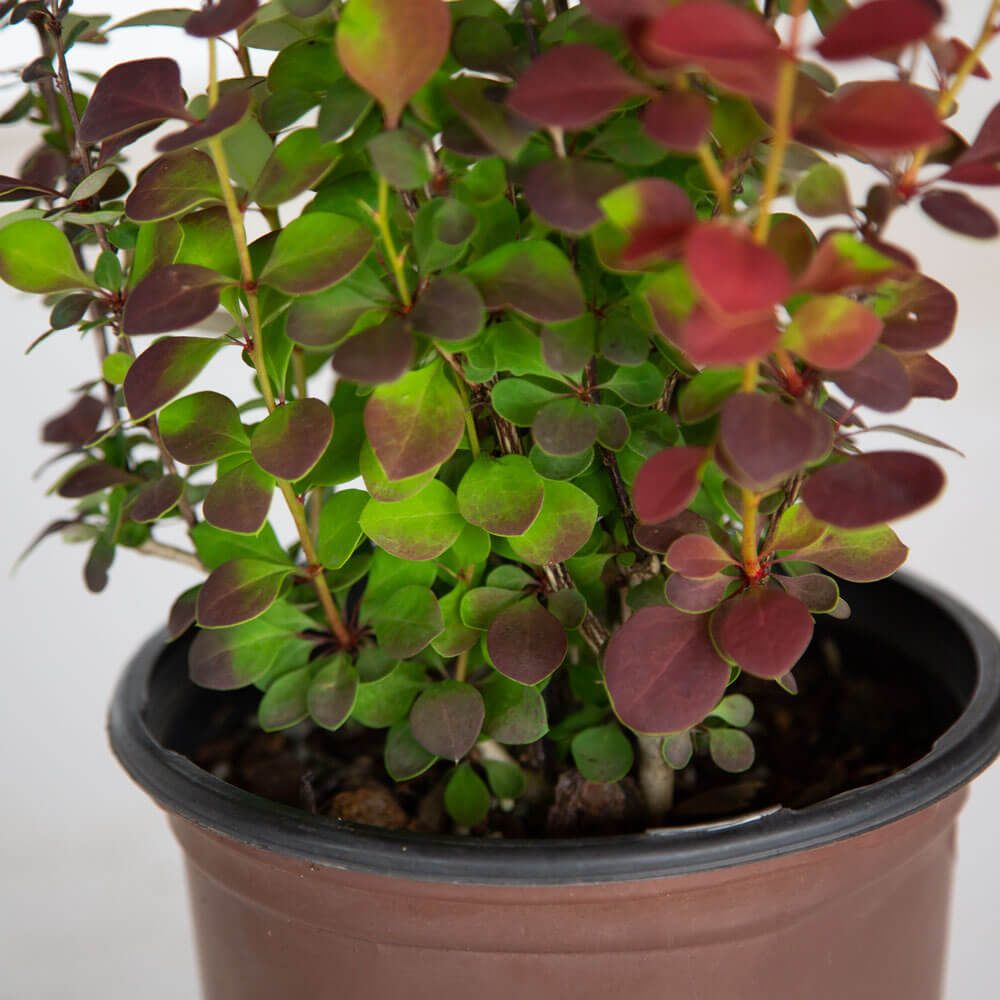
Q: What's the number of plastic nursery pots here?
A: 1